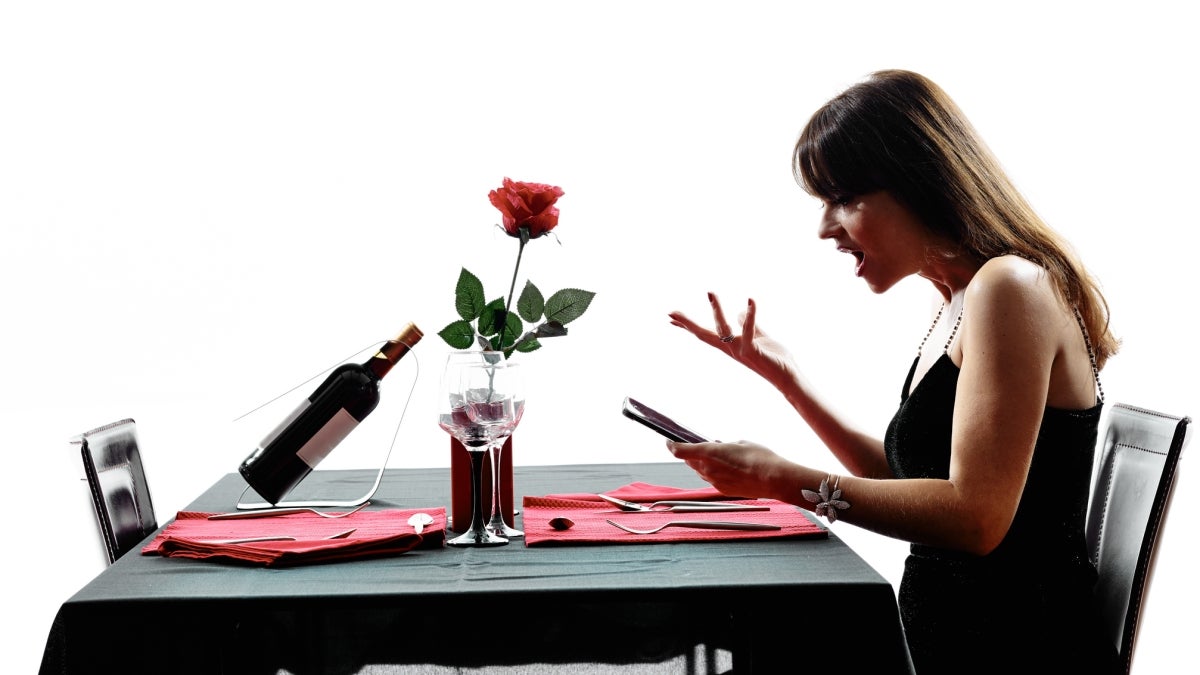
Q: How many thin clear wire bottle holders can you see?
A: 1